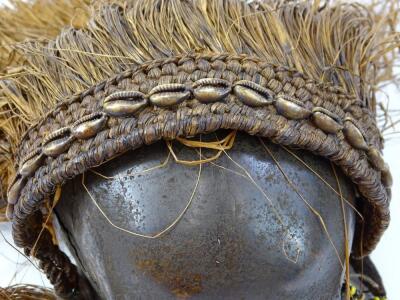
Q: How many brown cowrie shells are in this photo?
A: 14